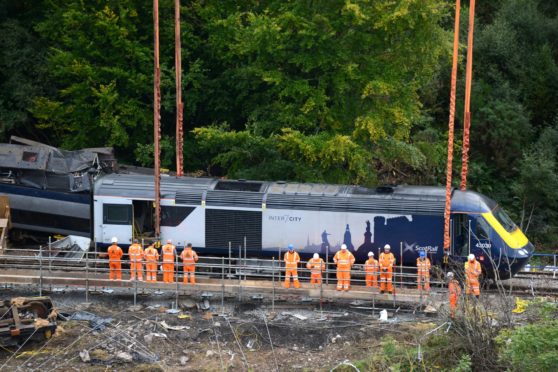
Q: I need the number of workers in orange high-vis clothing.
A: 13